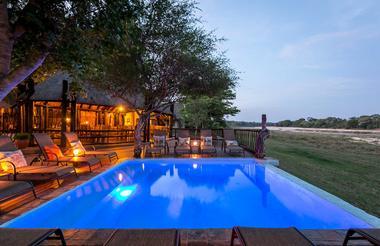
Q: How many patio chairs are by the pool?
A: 12